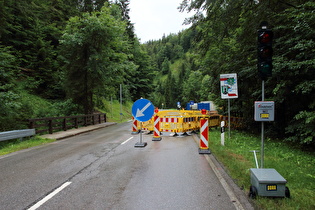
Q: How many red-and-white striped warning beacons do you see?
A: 3